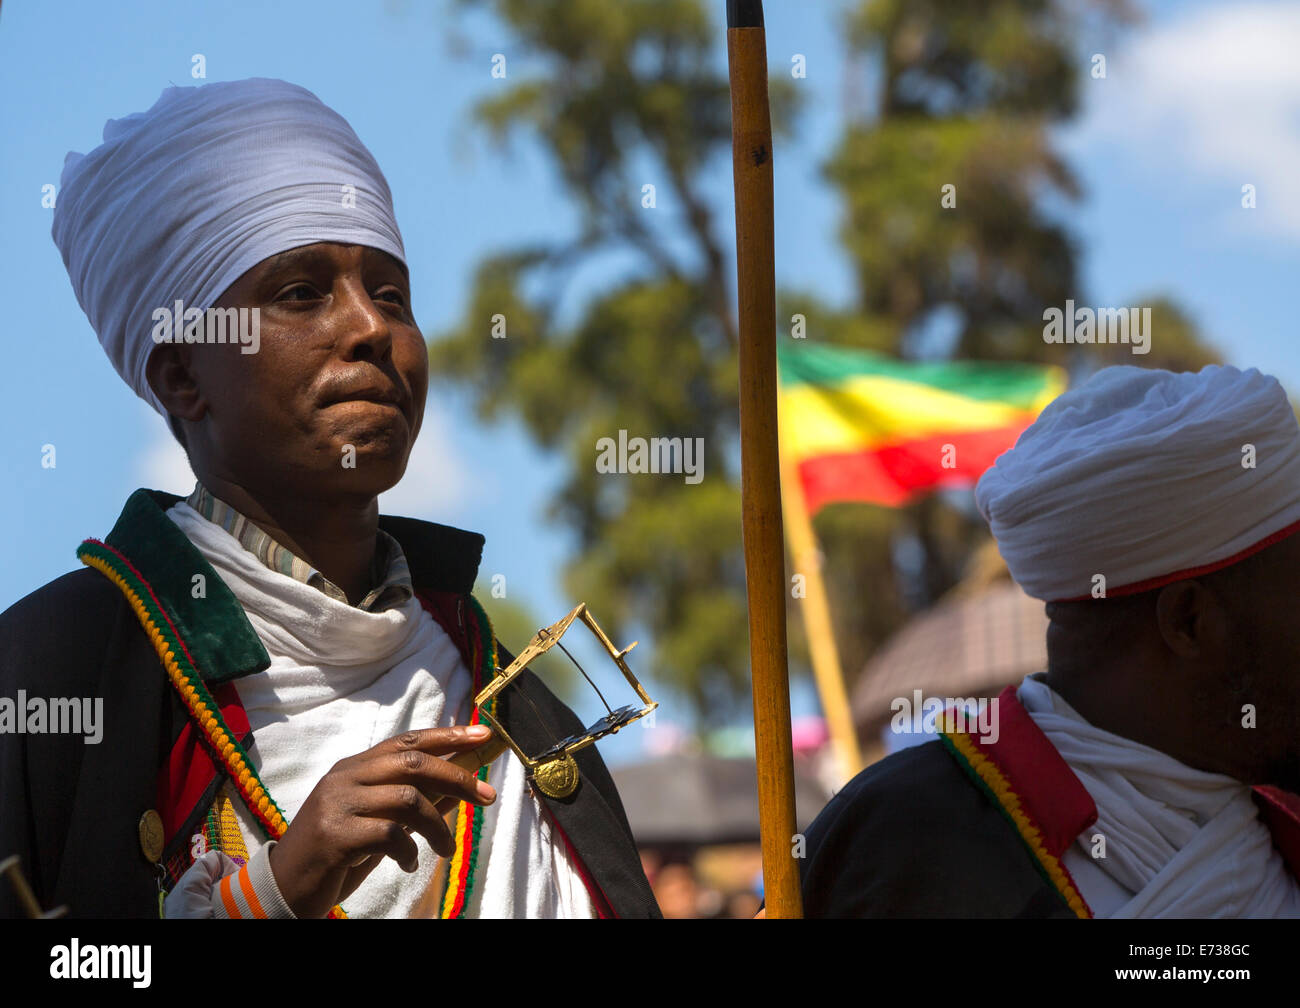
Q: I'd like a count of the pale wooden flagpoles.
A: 1